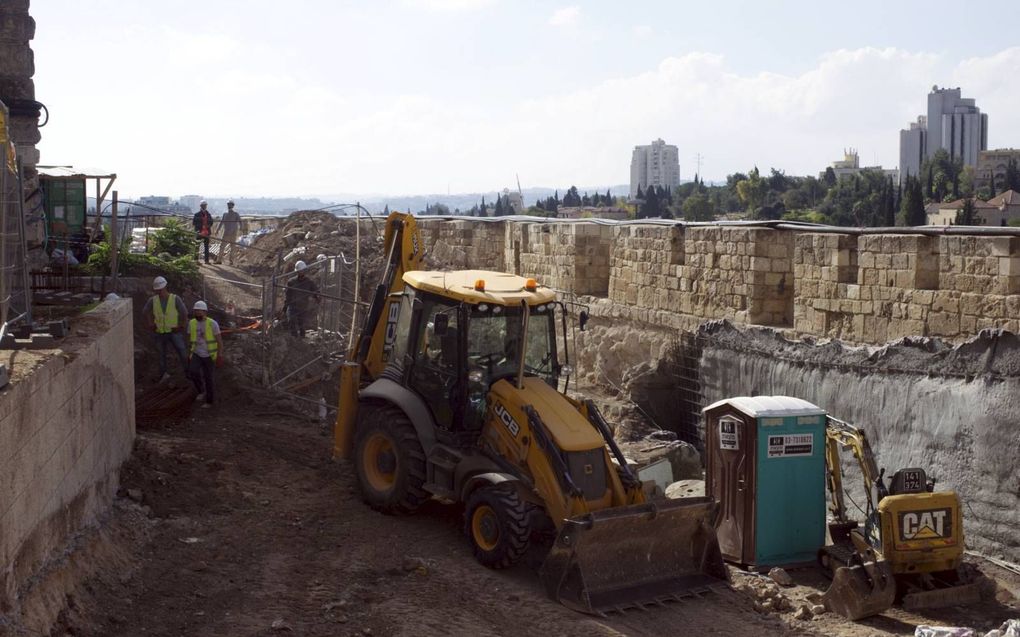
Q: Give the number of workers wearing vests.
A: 2